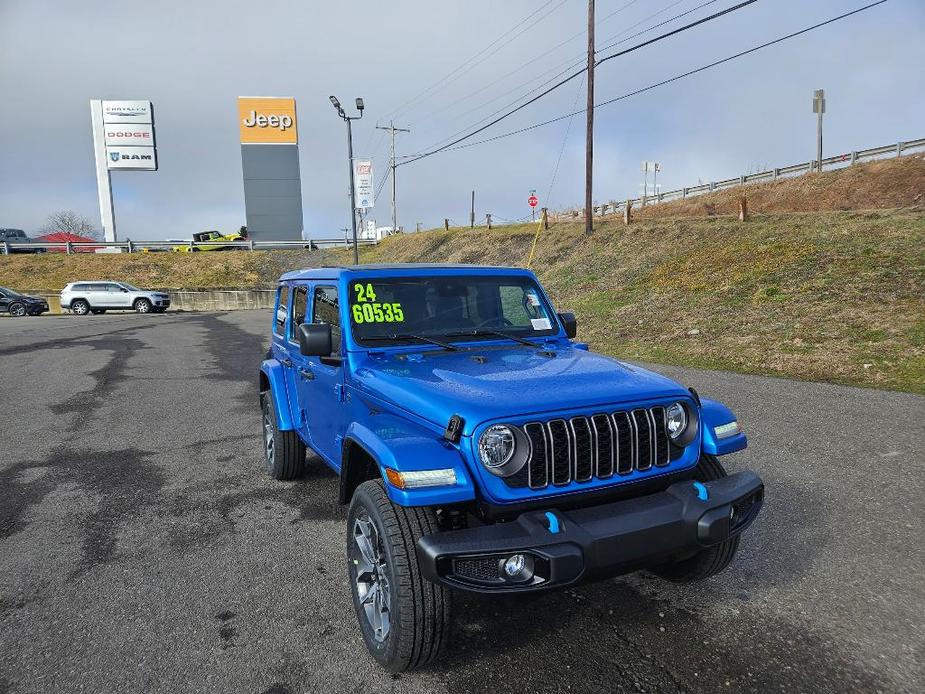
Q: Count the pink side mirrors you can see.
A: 0